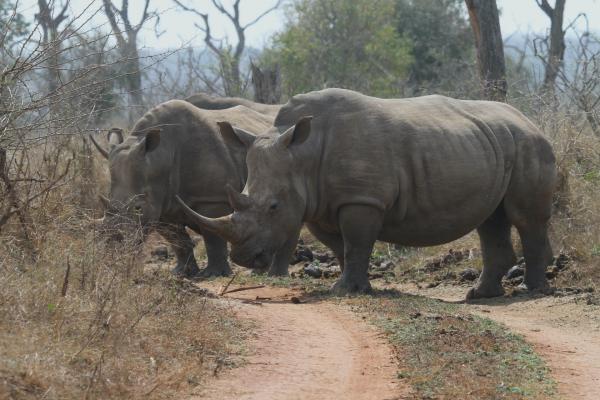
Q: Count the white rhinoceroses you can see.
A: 3